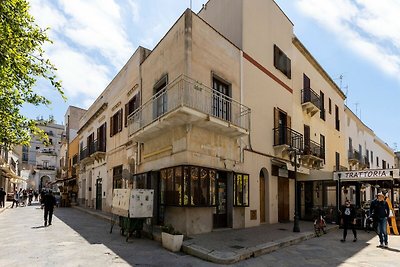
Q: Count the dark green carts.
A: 1